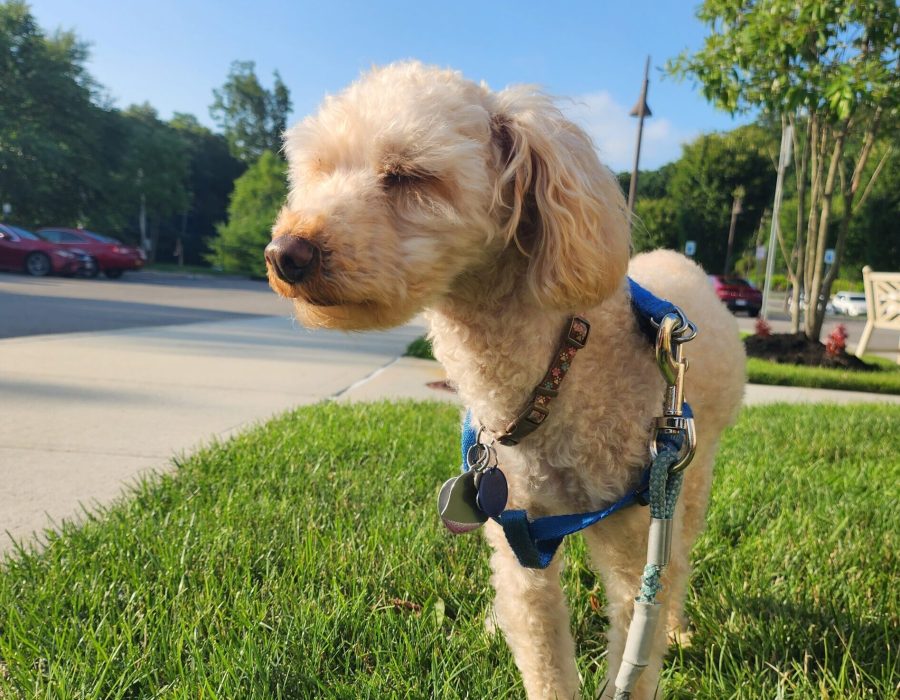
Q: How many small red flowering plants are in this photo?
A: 2